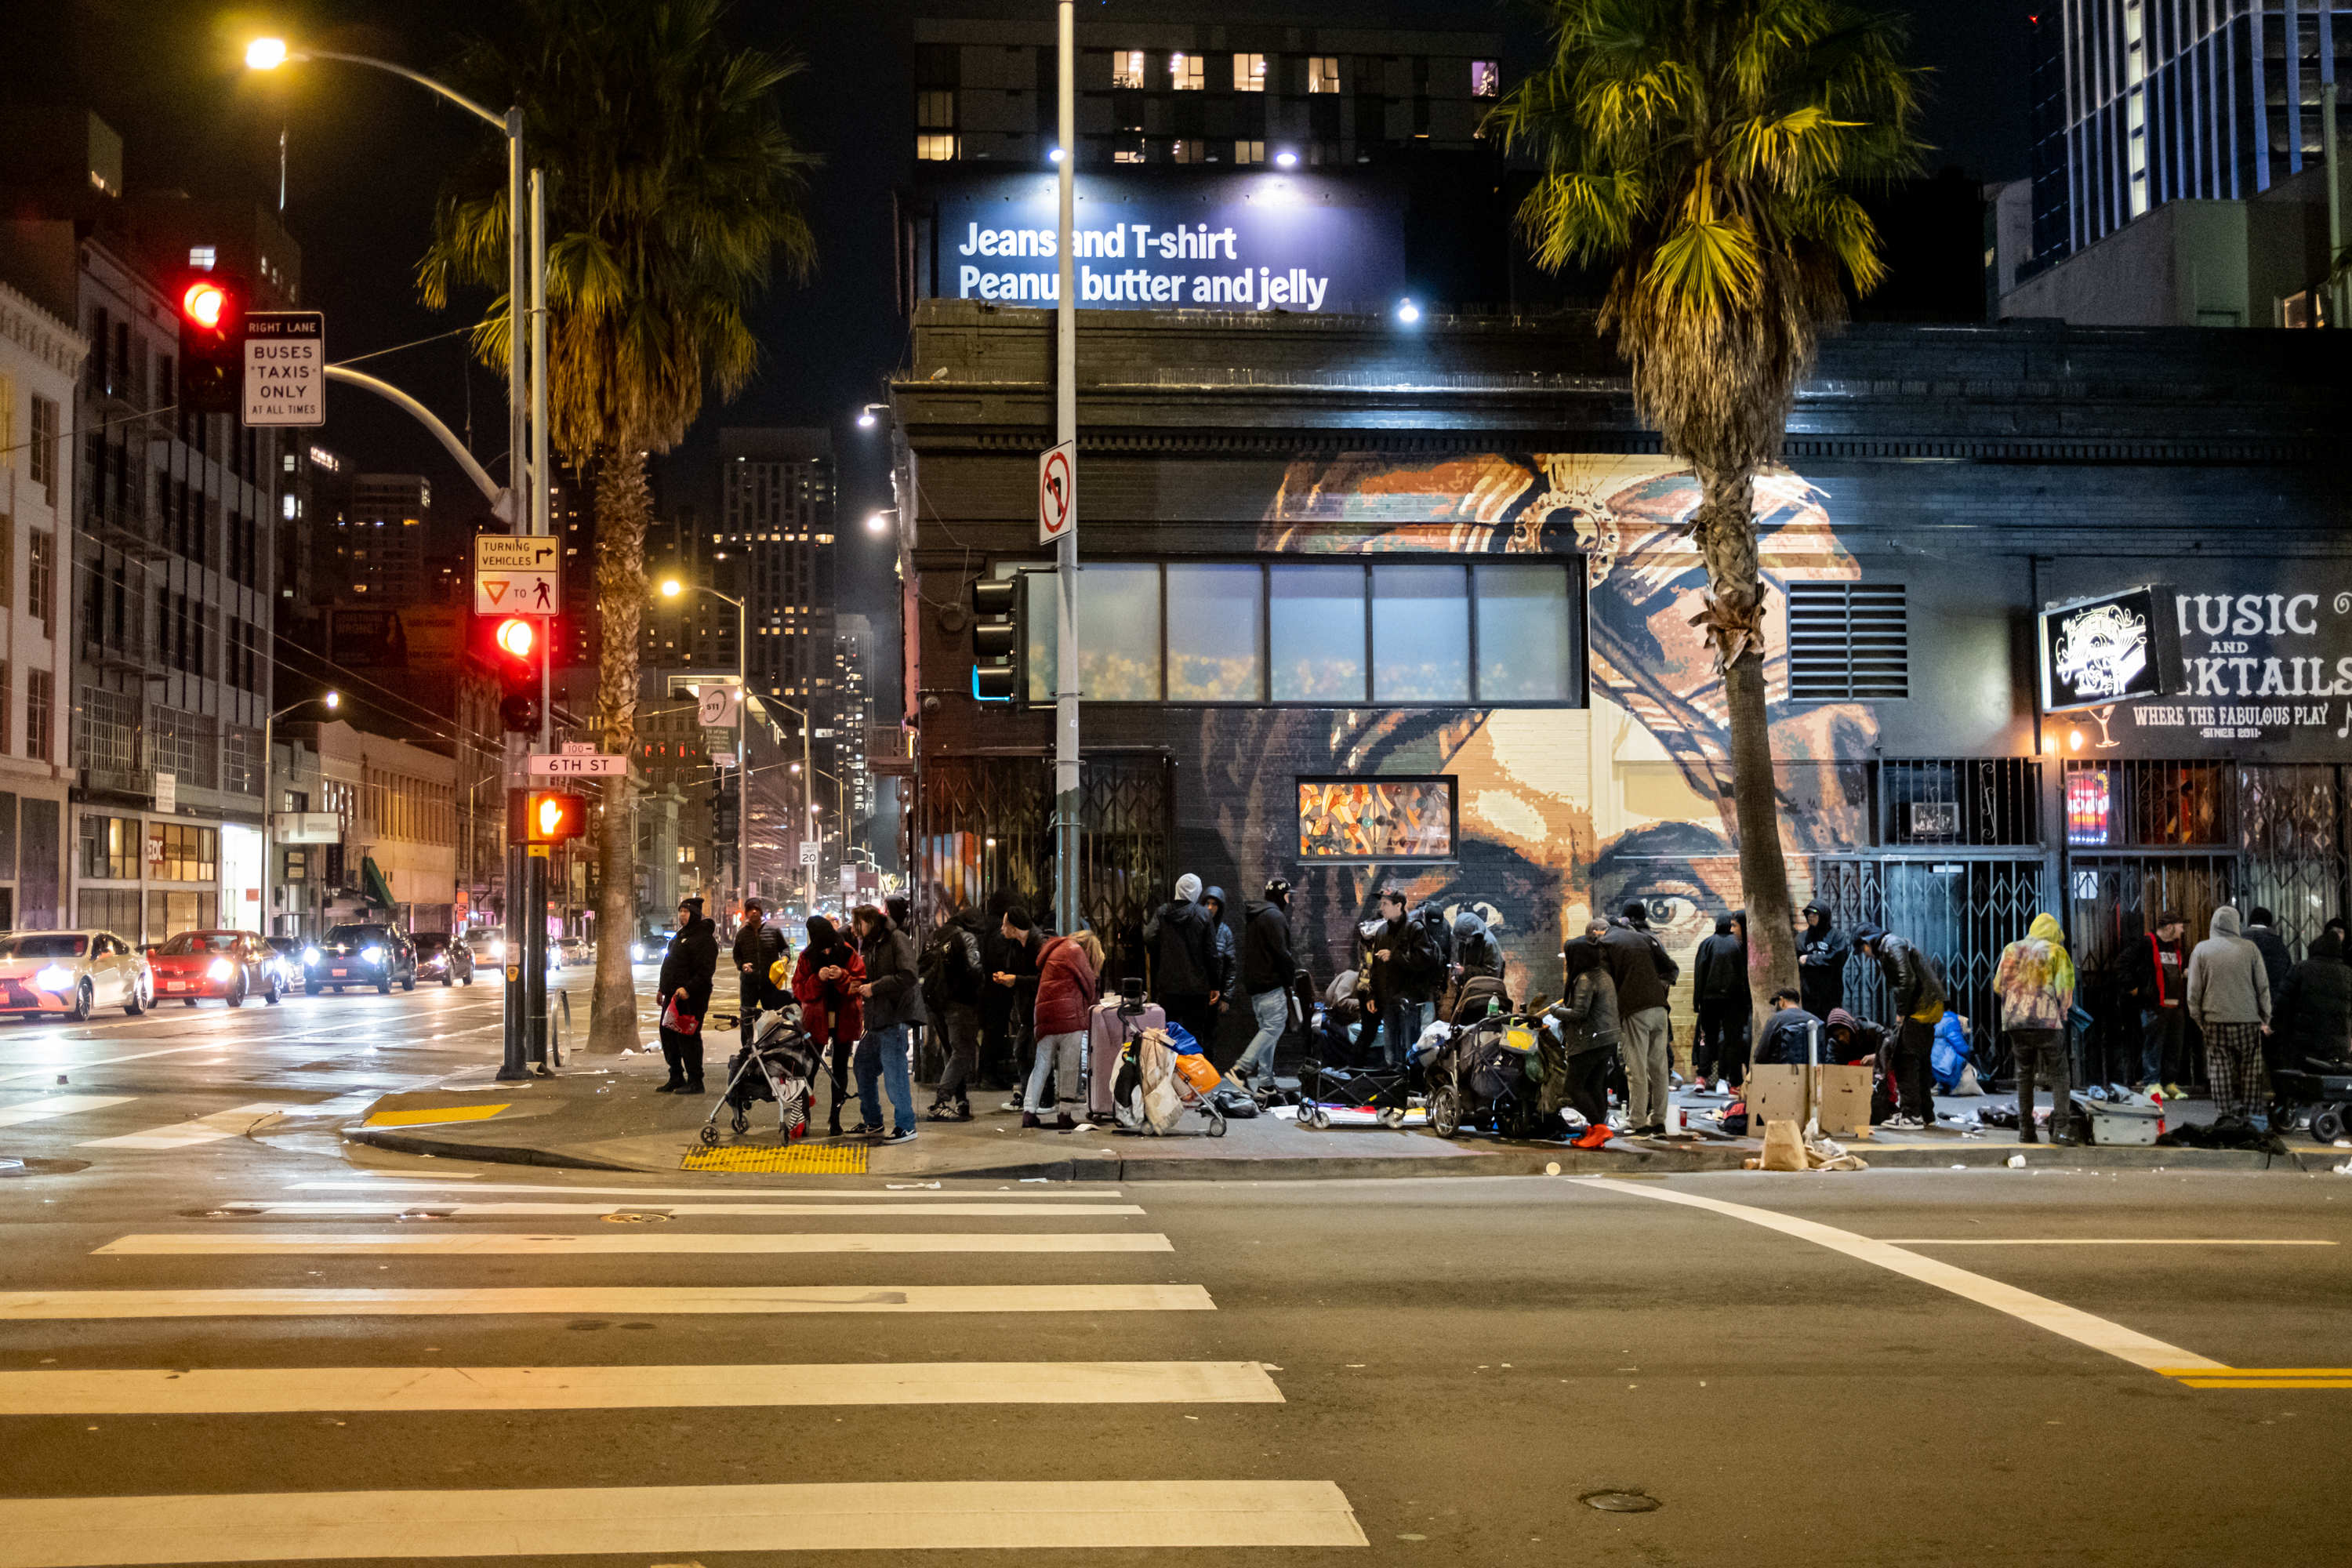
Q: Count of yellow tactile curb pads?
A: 2